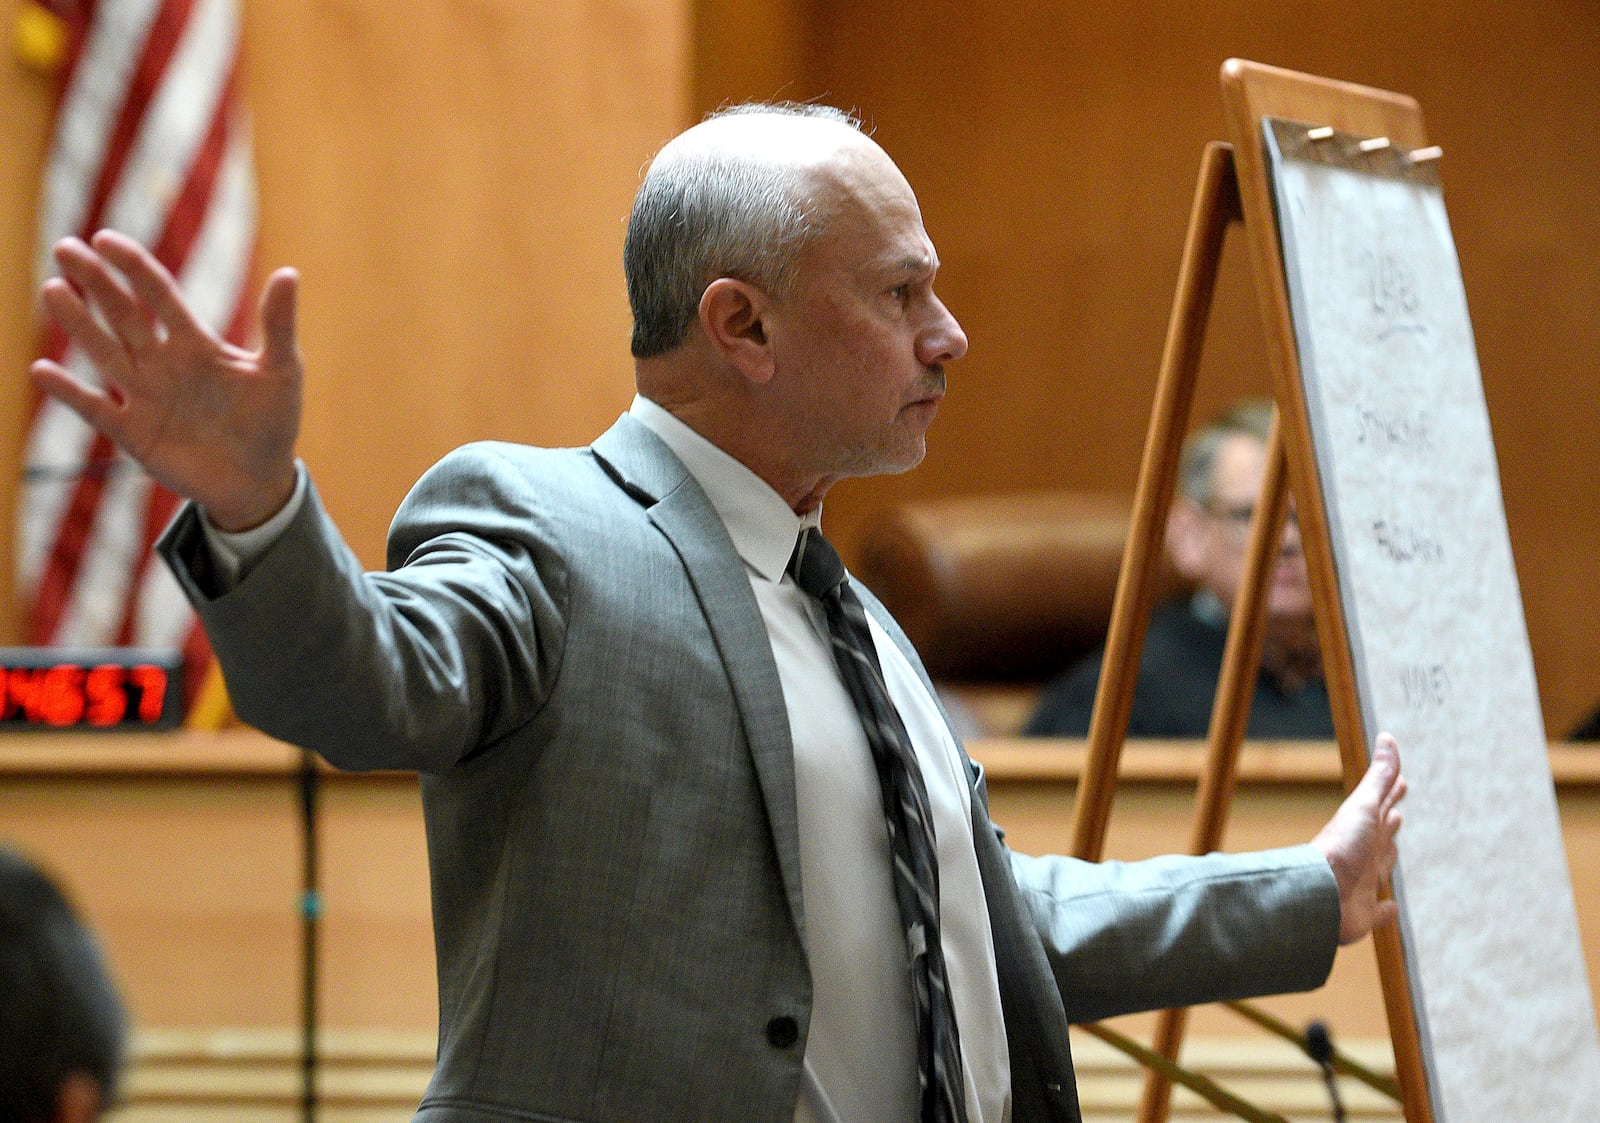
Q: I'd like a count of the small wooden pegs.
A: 3